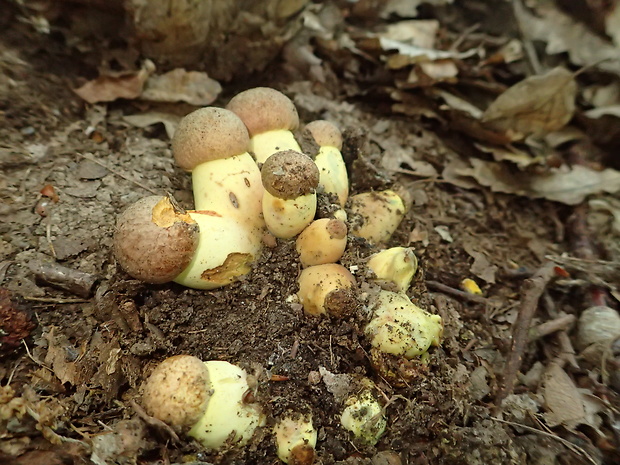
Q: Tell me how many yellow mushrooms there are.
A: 13